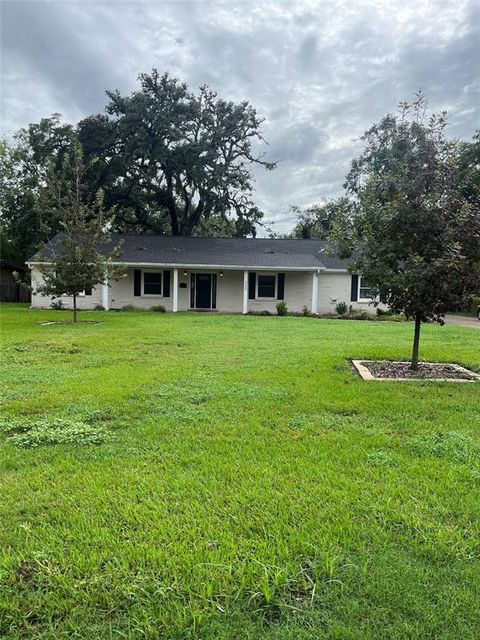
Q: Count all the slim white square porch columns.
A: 4